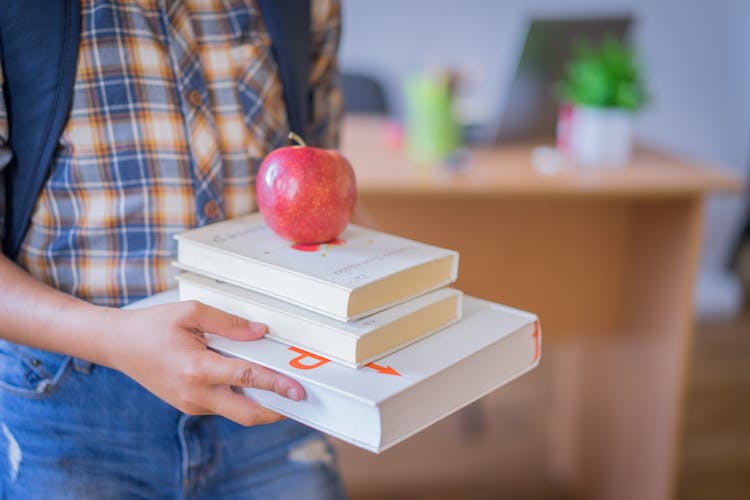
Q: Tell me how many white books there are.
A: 3